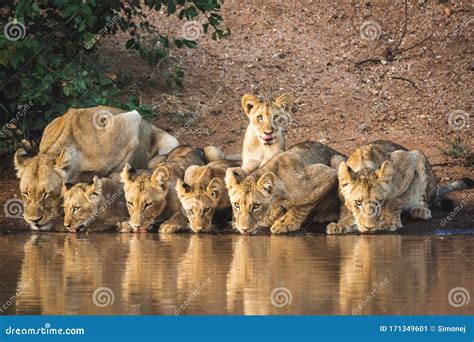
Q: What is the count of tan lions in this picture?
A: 7